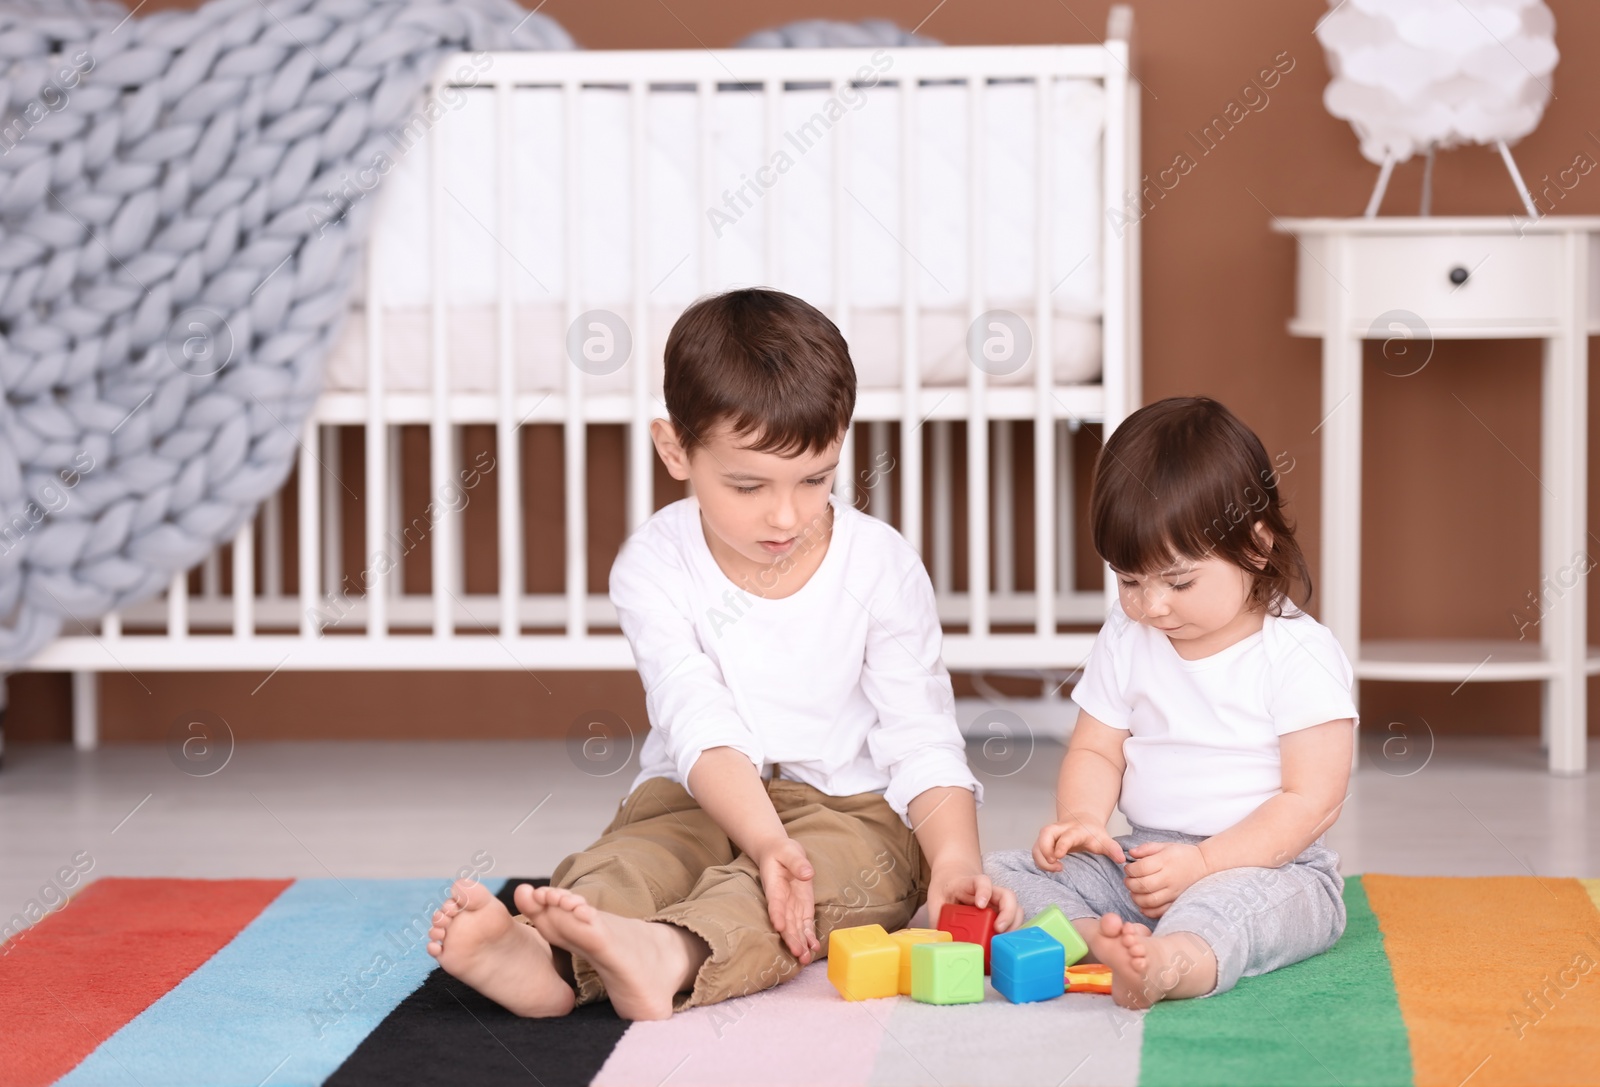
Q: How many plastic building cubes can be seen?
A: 6